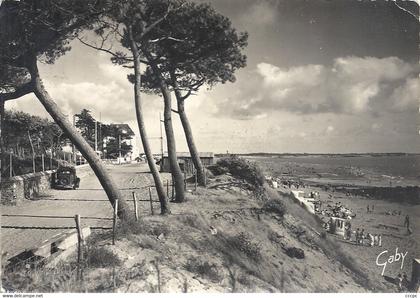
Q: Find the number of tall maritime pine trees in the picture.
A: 4